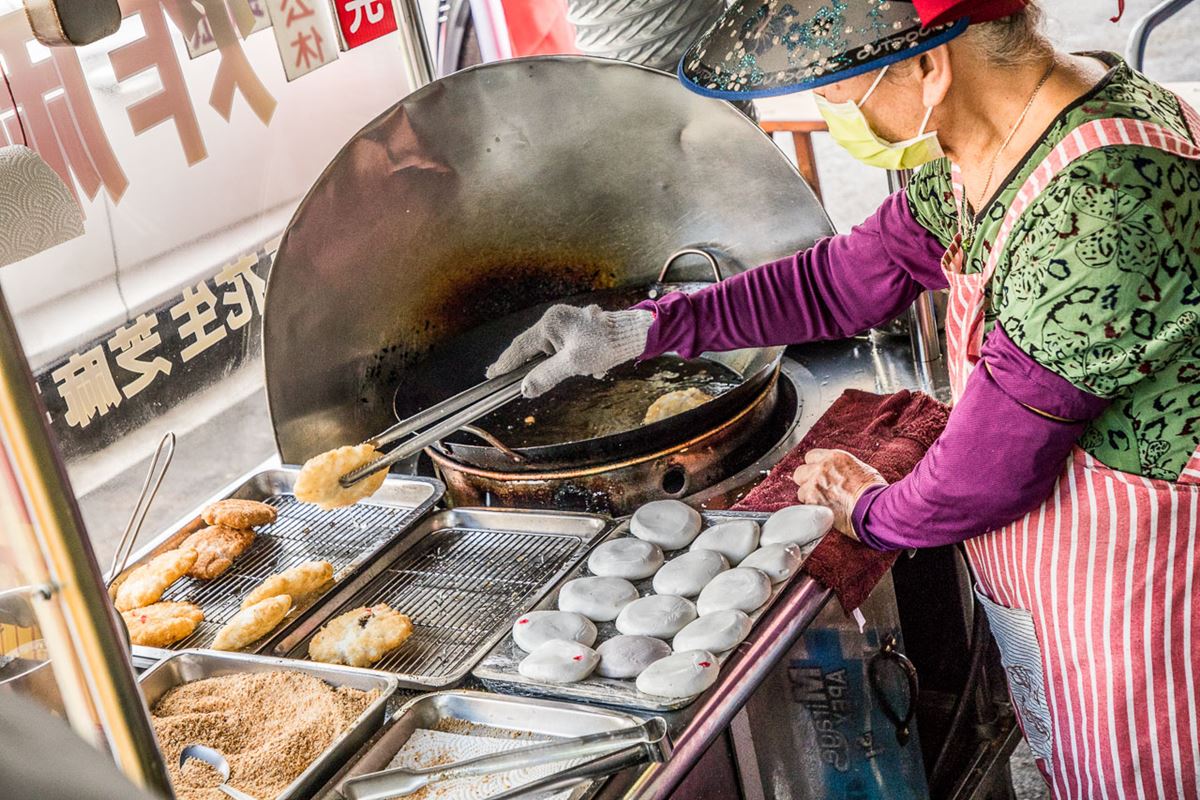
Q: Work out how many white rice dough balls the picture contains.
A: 14